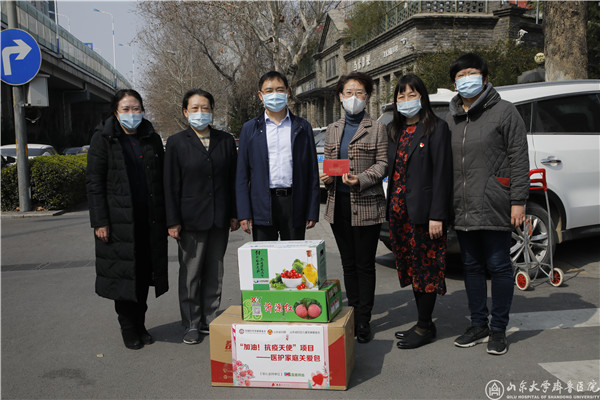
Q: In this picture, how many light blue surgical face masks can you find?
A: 5